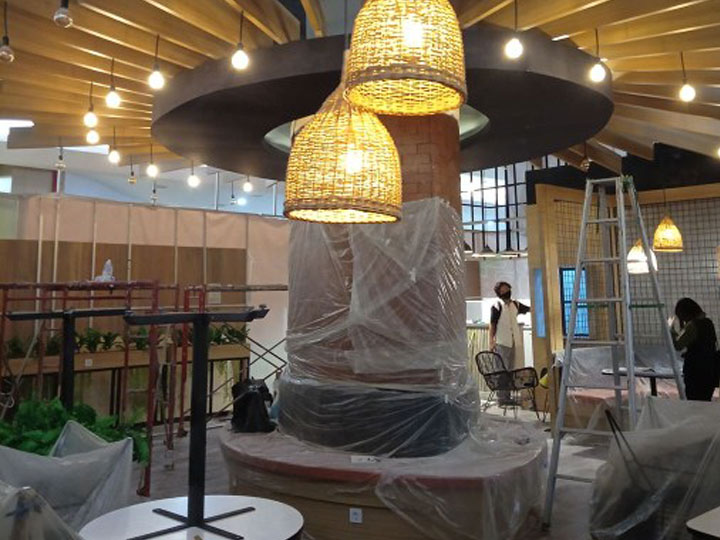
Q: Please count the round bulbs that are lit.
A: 12